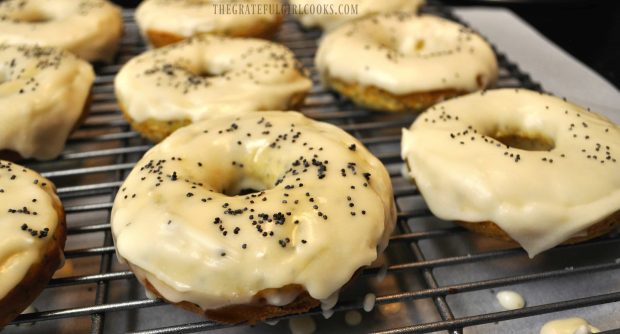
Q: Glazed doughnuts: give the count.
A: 9